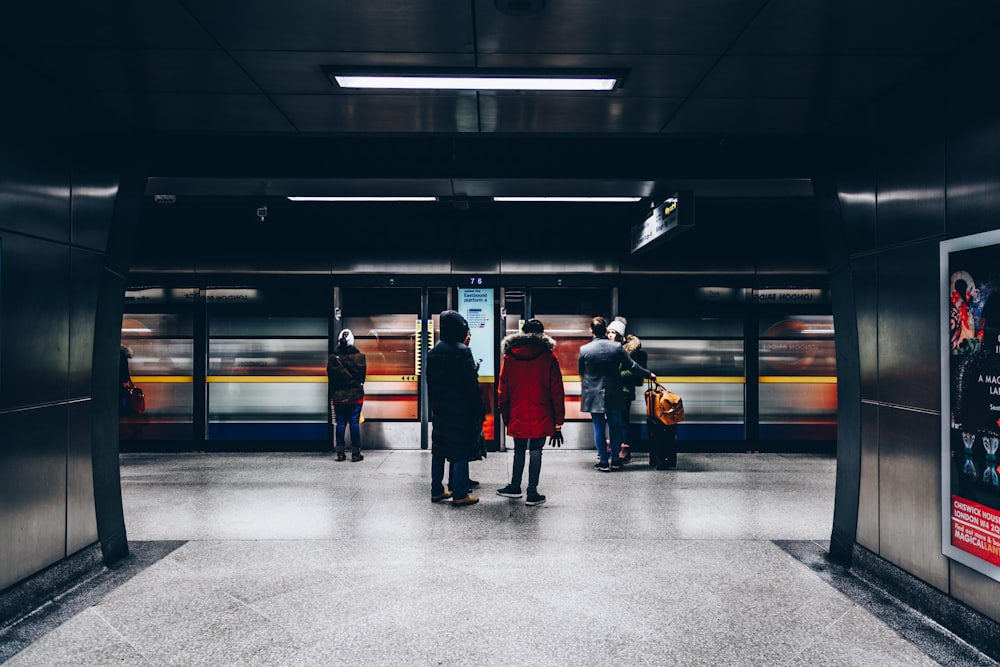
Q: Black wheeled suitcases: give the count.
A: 1